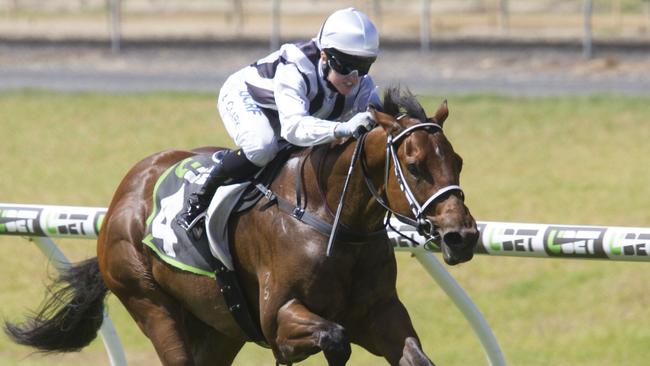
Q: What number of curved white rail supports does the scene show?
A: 2